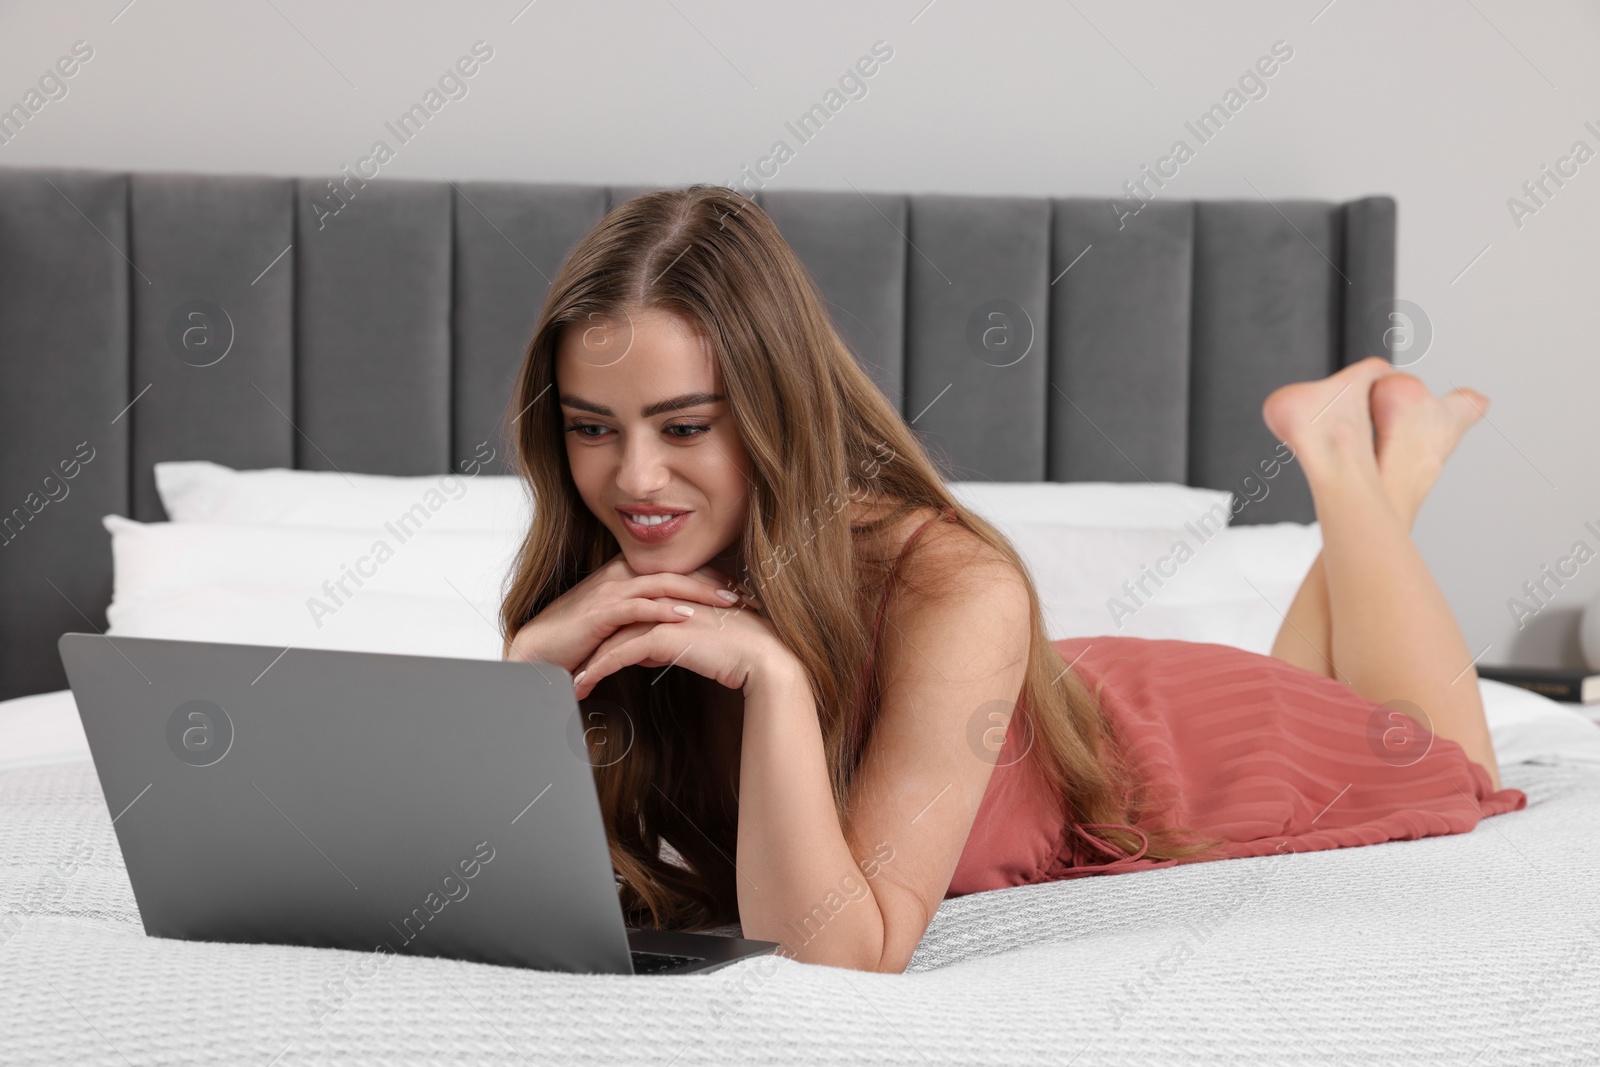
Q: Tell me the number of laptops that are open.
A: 1